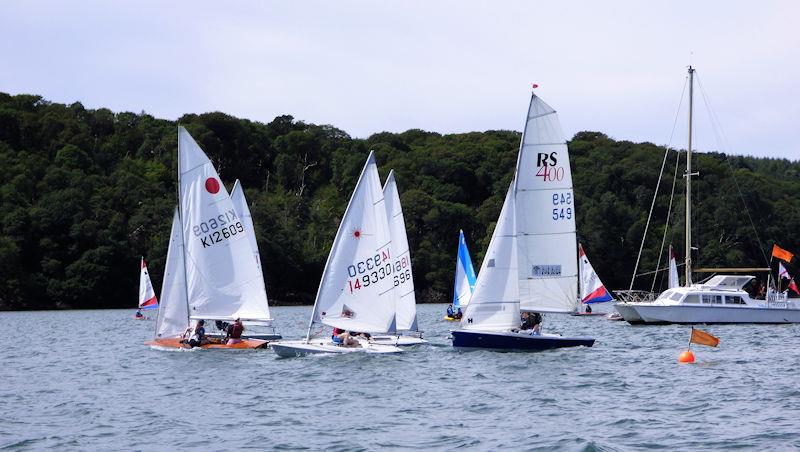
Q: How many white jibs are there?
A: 2